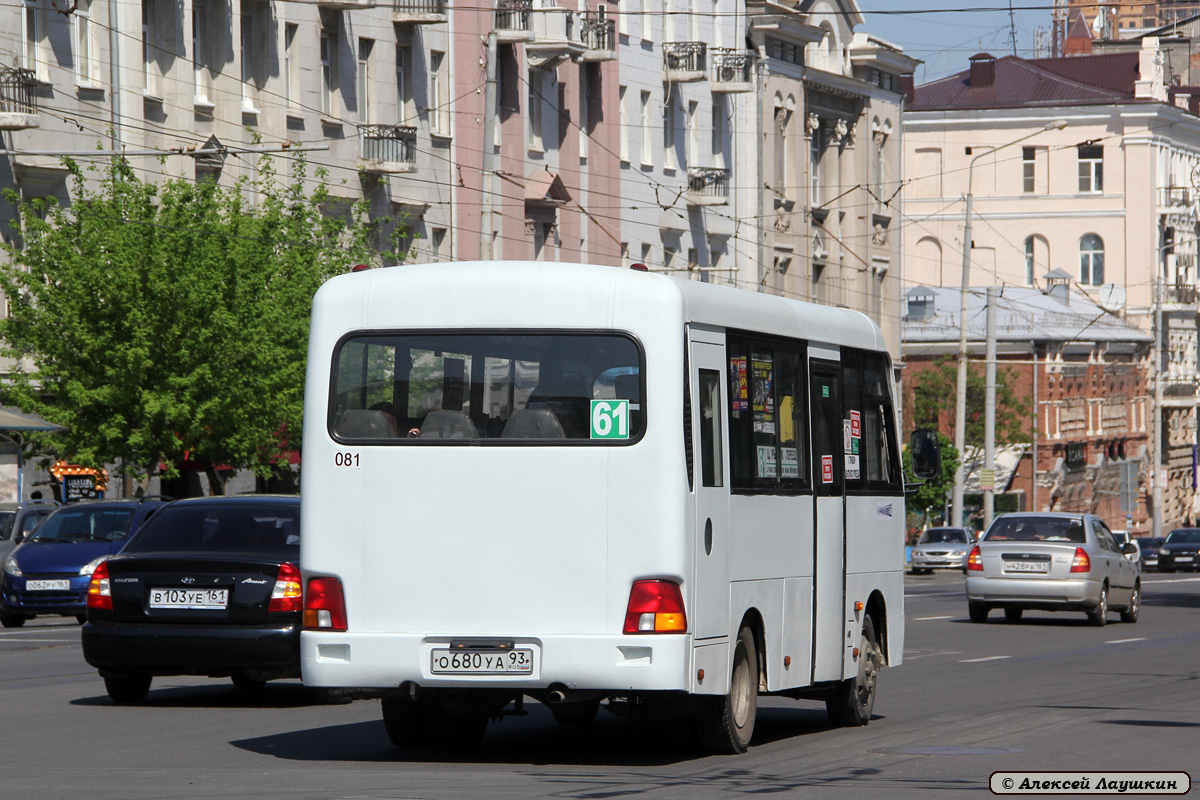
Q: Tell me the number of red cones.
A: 0